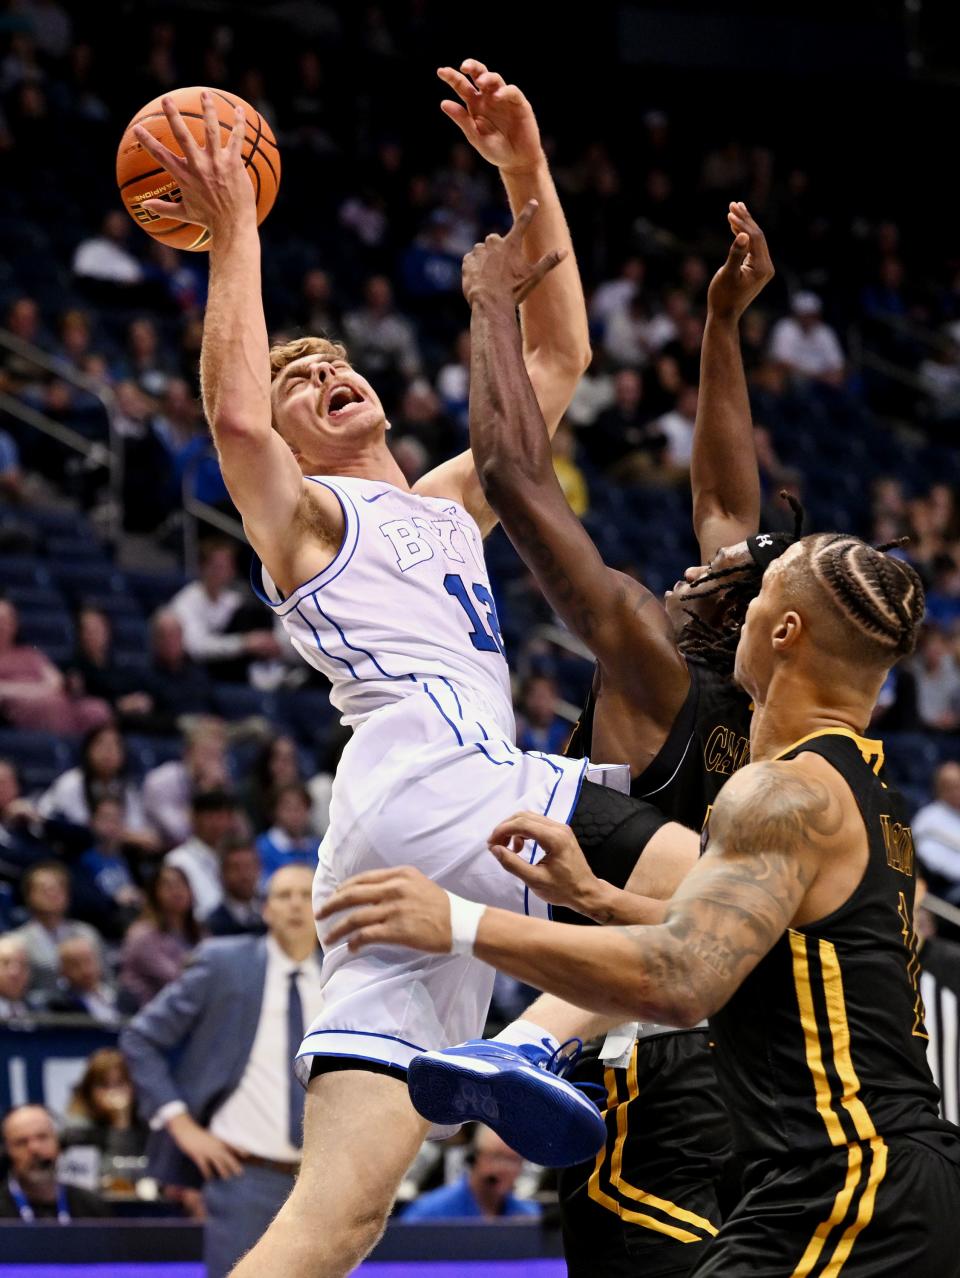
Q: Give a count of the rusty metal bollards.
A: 0